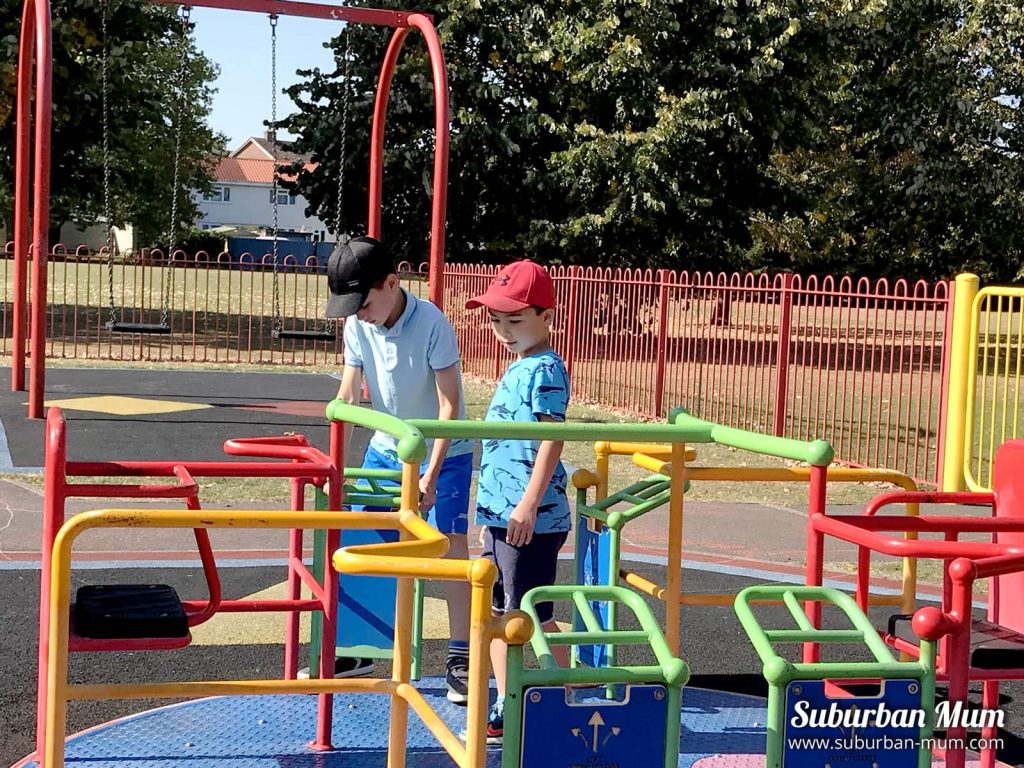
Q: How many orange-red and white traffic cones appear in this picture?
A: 0